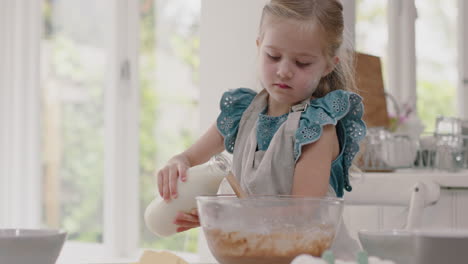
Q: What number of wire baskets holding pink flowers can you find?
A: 0